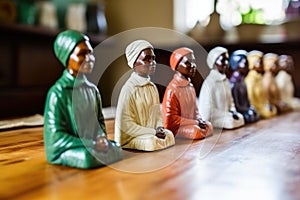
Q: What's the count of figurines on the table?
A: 8